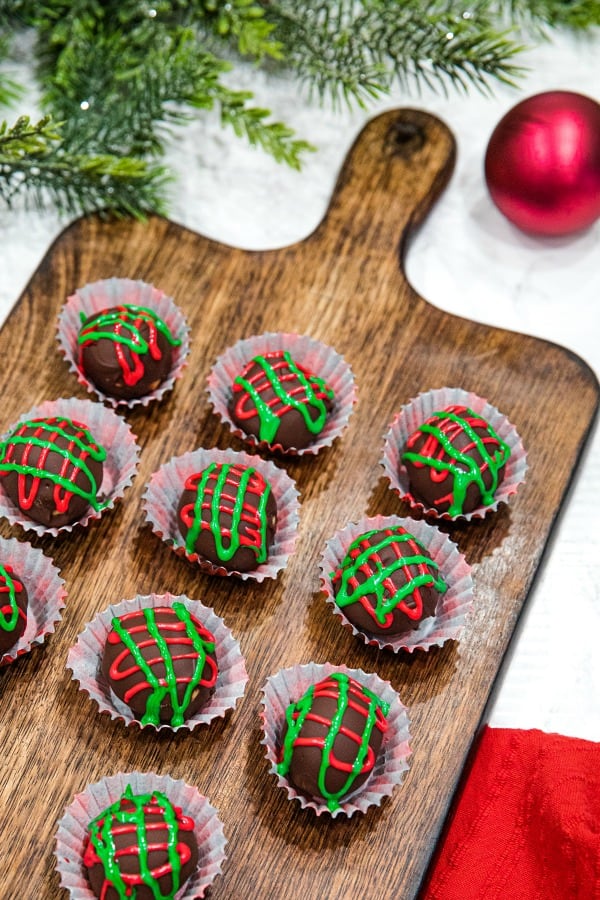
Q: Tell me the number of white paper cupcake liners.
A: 10